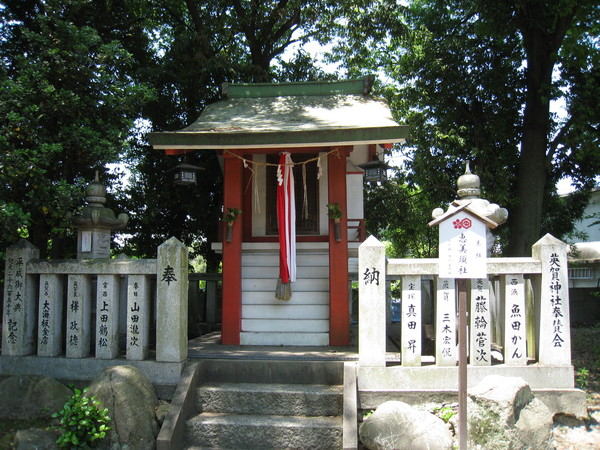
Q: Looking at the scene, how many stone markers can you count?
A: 12